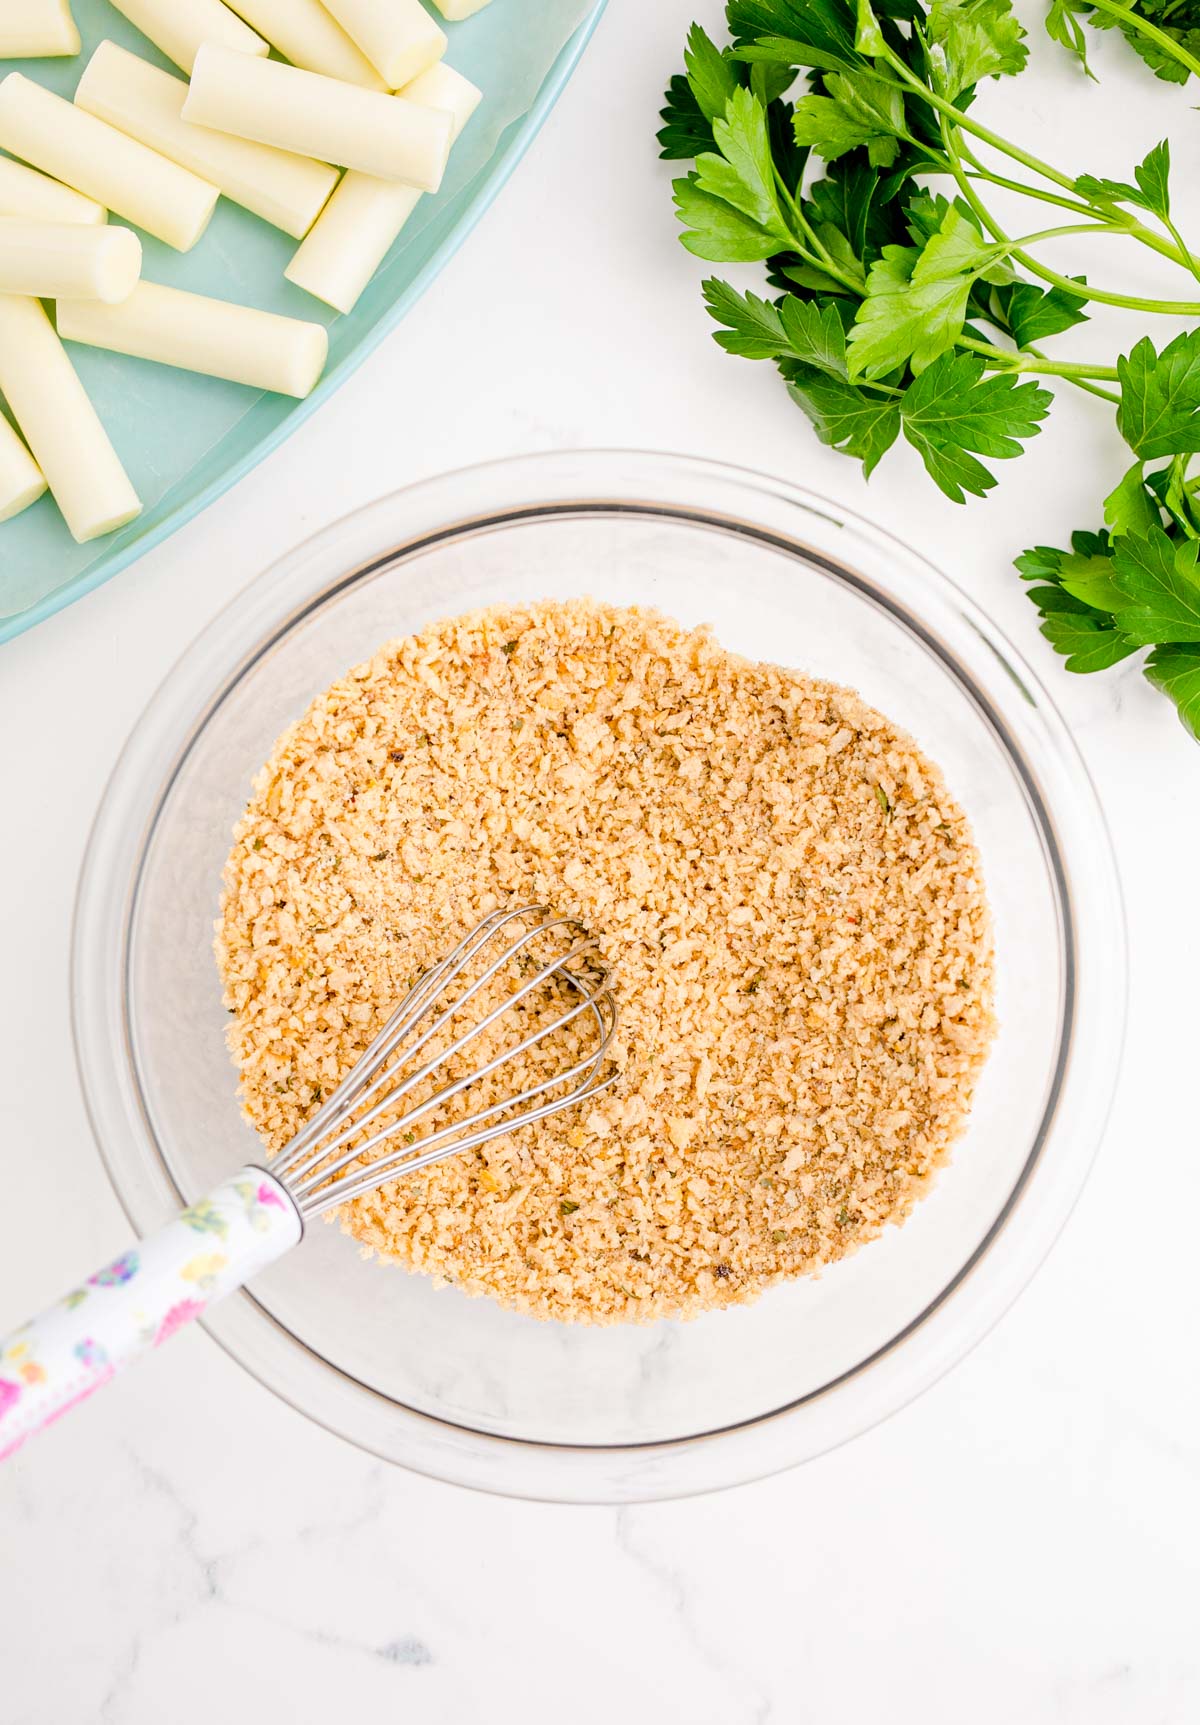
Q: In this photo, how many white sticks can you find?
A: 14